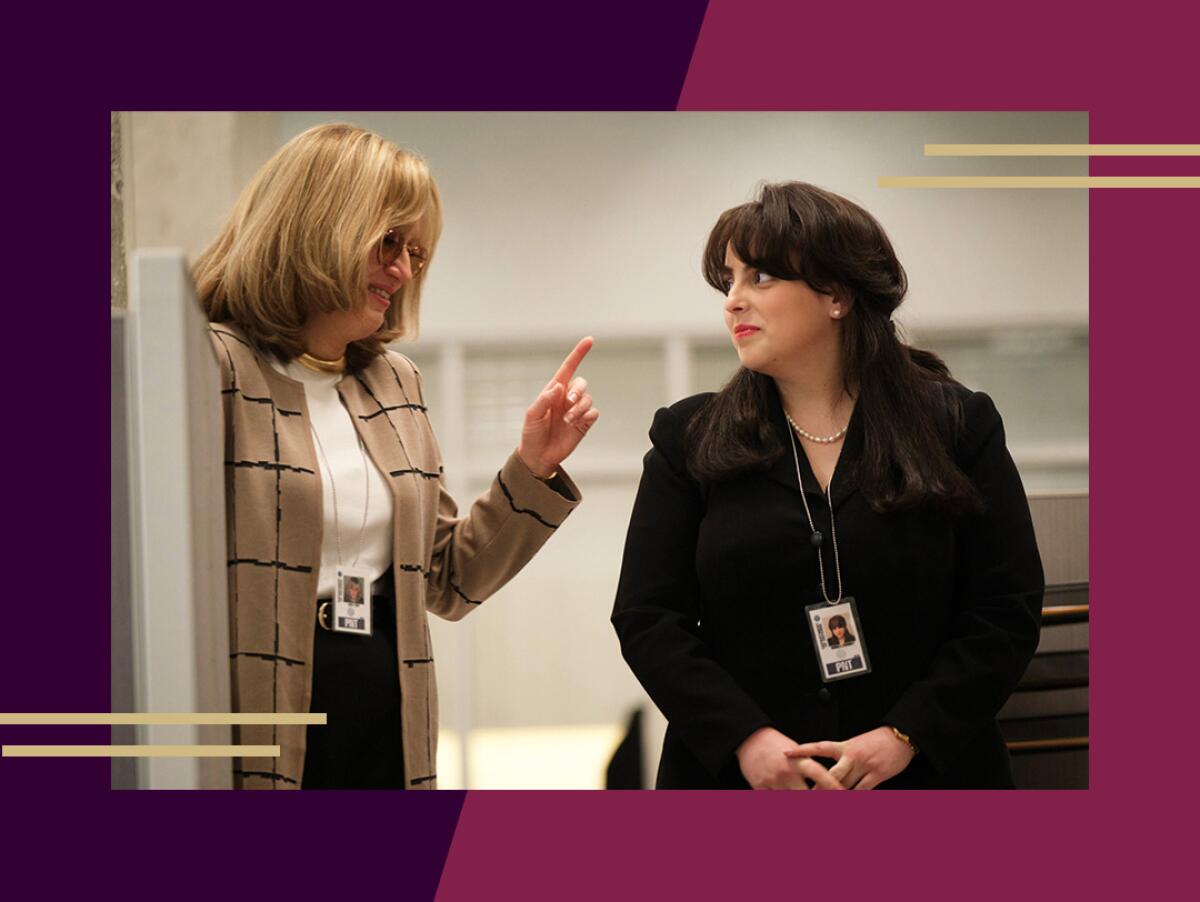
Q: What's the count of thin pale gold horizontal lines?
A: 4